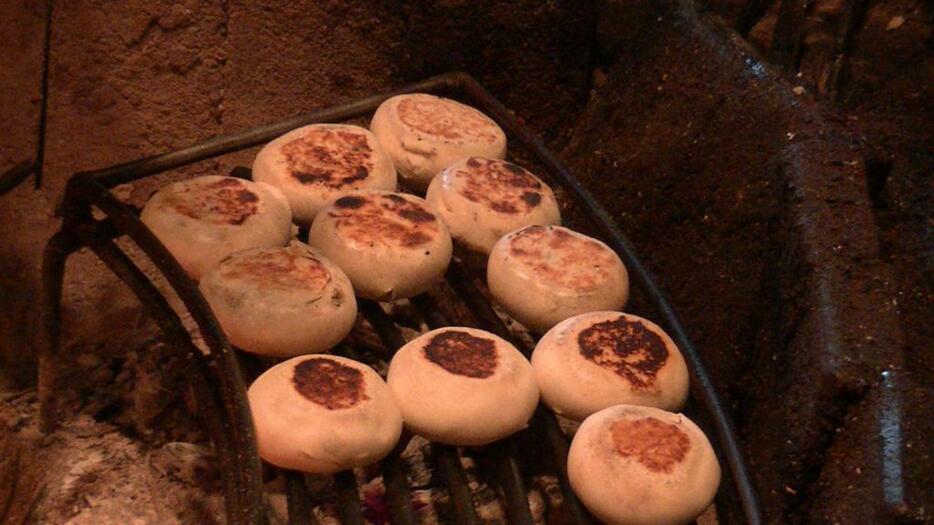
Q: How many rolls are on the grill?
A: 11